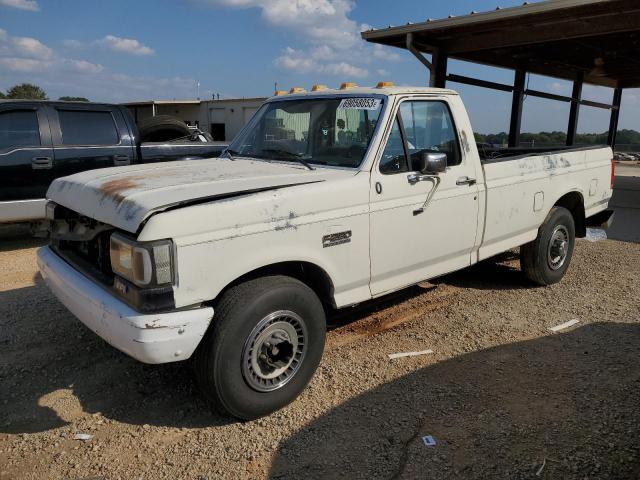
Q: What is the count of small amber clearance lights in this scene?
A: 5